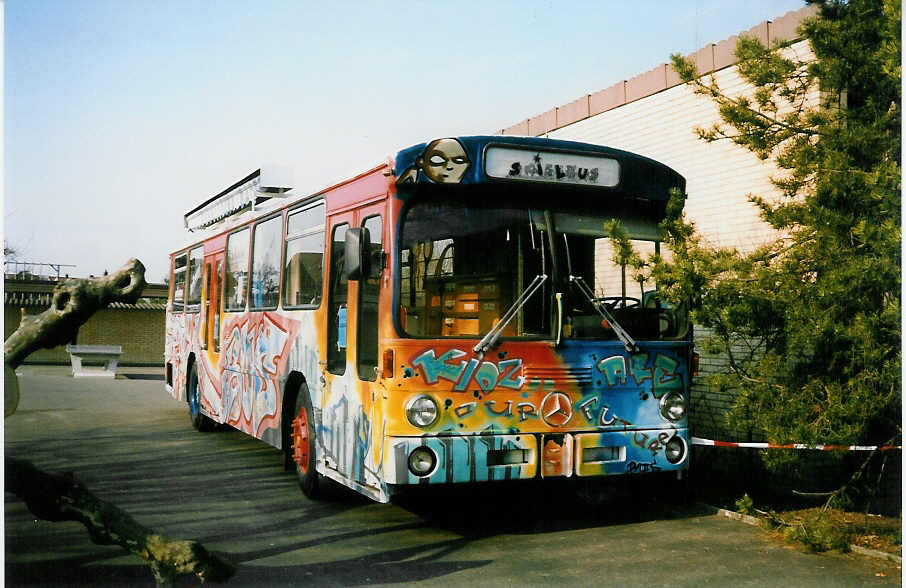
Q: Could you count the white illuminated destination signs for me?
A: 1